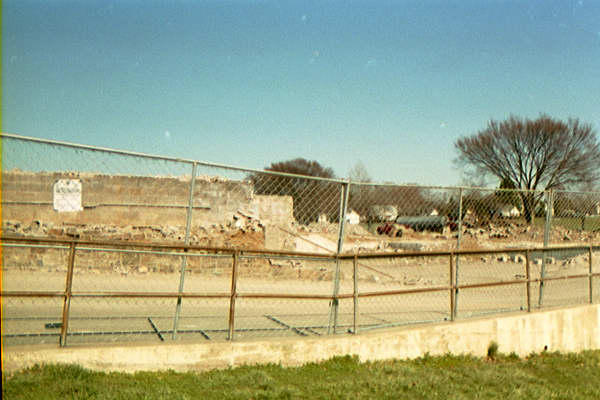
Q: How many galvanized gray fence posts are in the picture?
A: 4